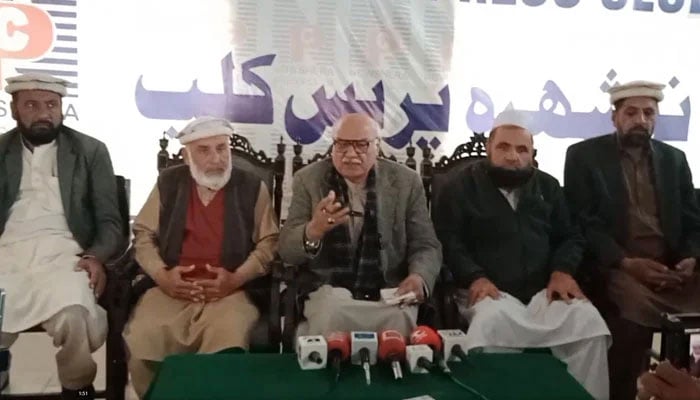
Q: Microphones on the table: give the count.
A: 7